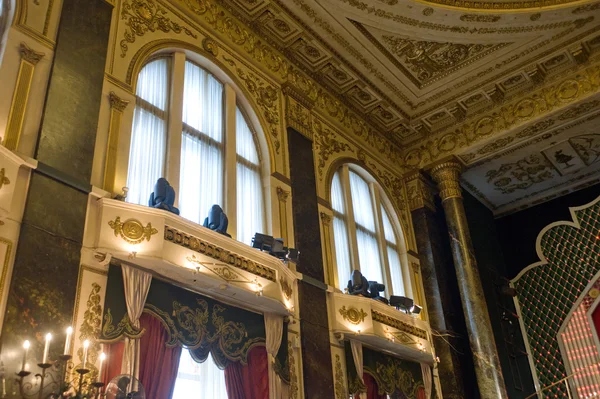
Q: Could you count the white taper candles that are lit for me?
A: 5